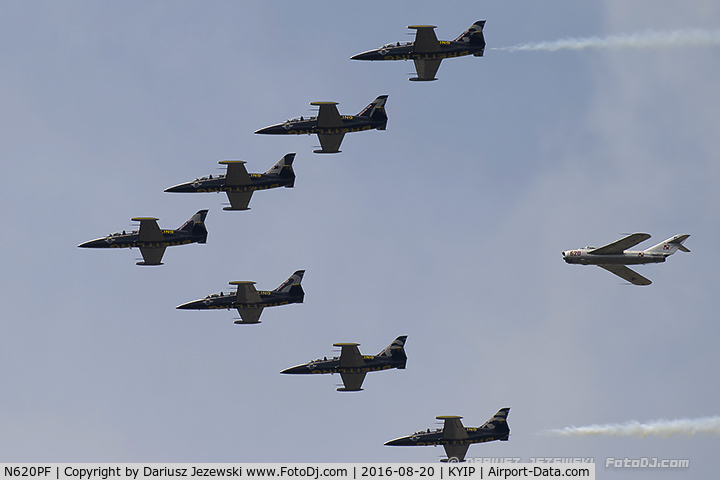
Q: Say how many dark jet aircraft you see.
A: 7